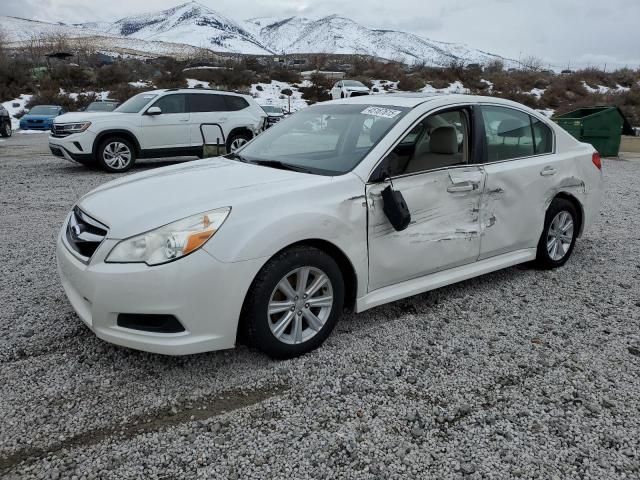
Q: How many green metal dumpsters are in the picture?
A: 1